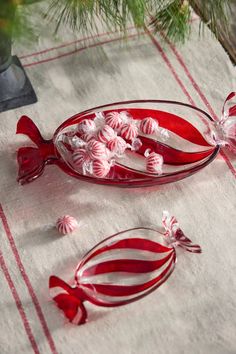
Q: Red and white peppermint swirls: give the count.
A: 12